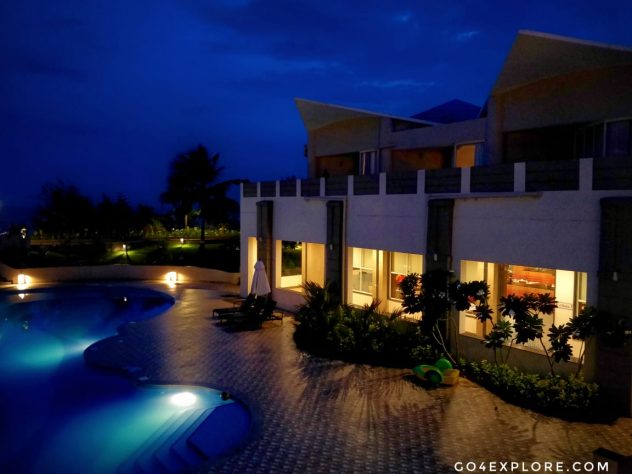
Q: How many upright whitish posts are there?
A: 11